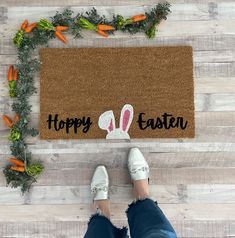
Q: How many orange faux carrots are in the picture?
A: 13